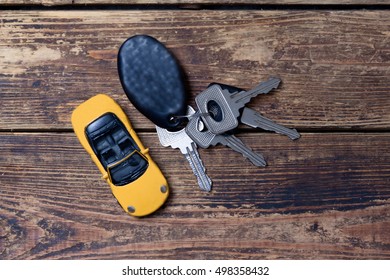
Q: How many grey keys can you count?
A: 4